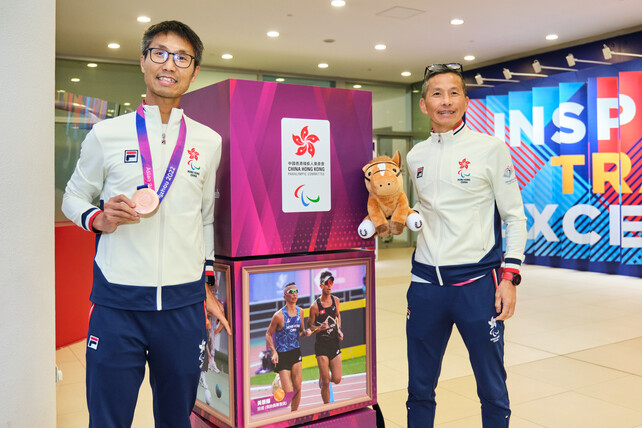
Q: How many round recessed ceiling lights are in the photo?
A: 11